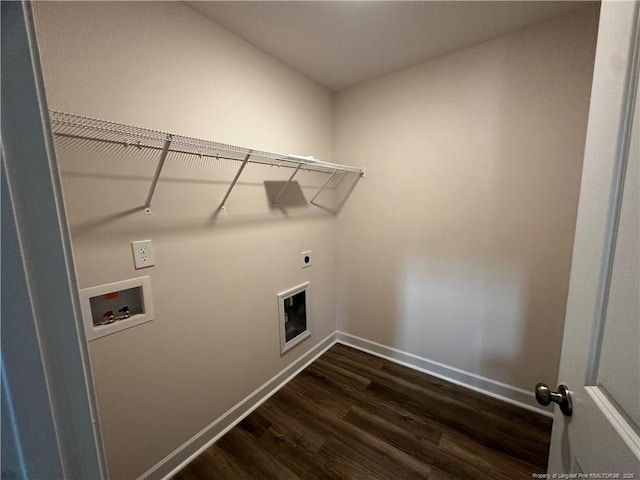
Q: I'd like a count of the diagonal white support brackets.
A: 4